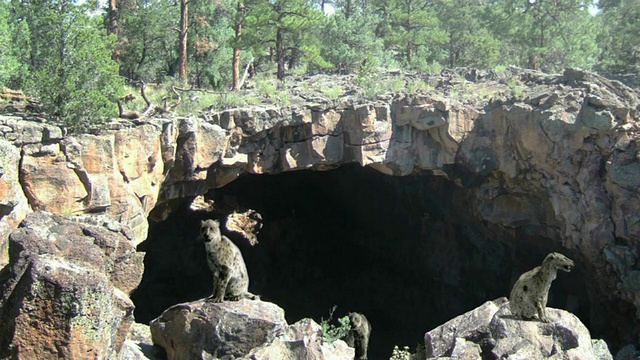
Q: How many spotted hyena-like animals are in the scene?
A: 3